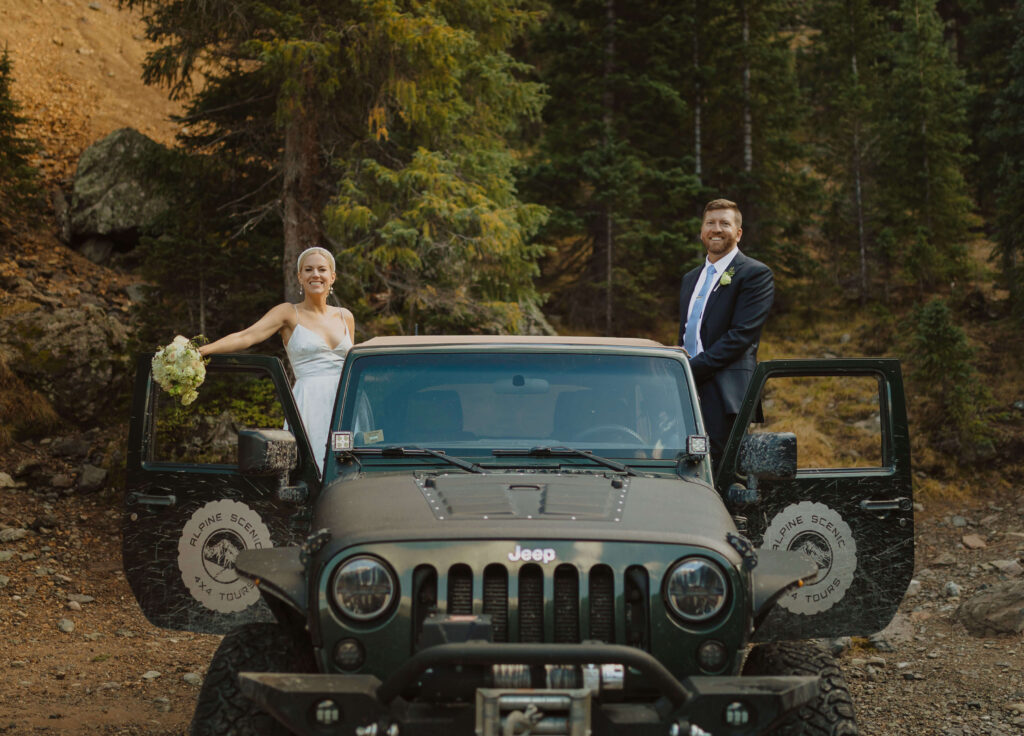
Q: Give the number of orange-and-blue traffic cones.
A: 0